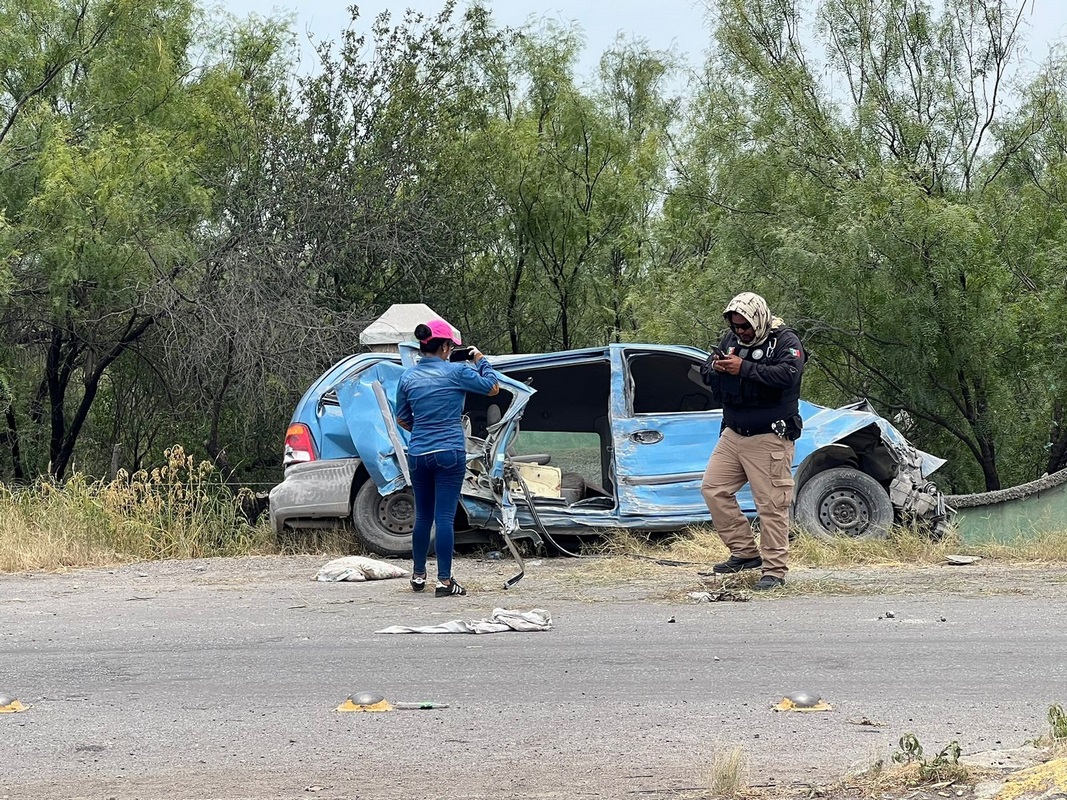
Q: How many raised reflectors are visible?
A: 3